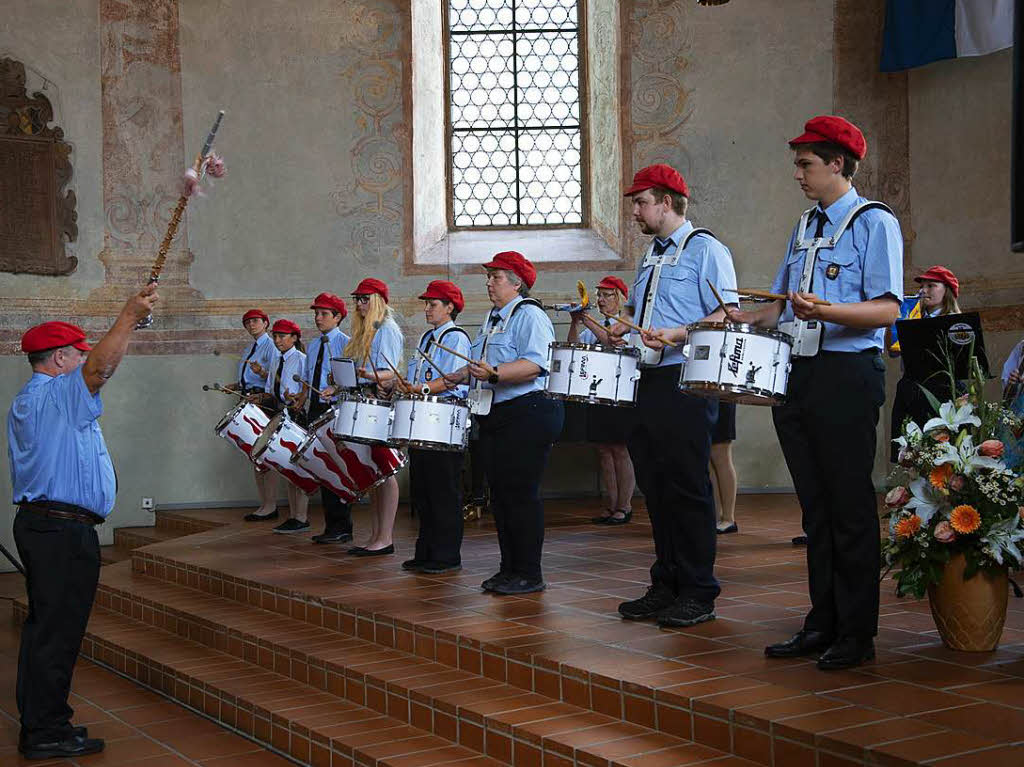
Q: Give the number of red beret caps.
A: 11